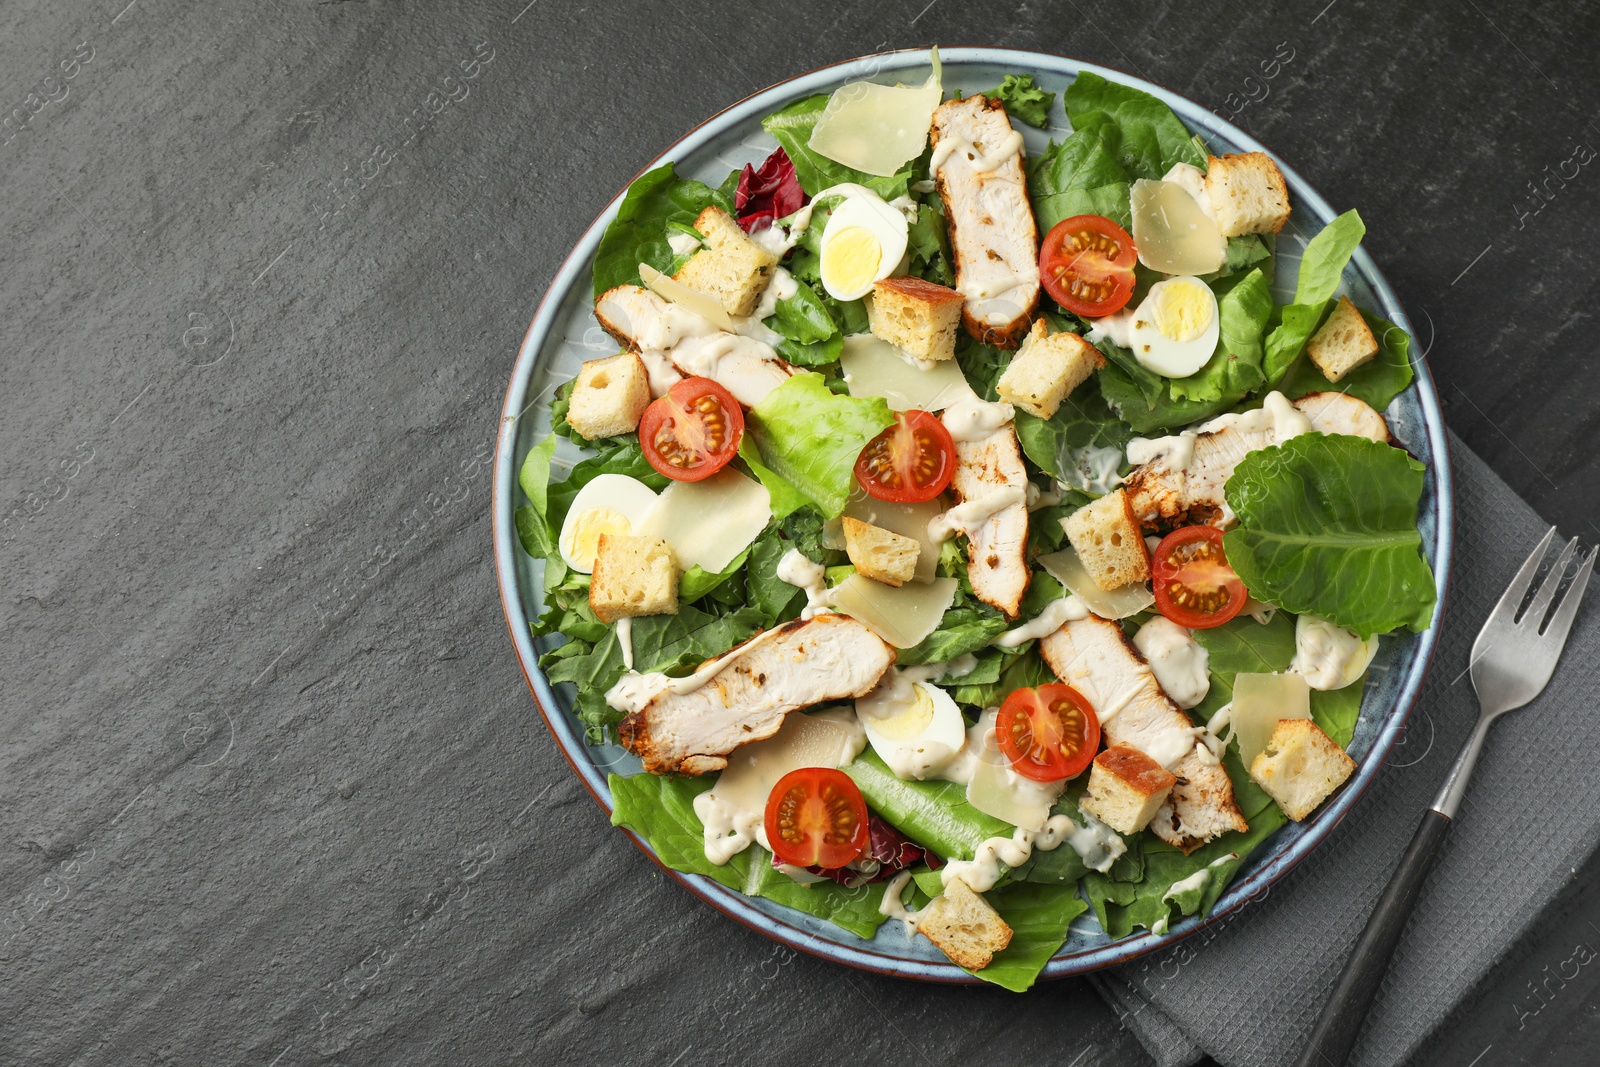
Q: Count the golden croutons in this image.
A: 12